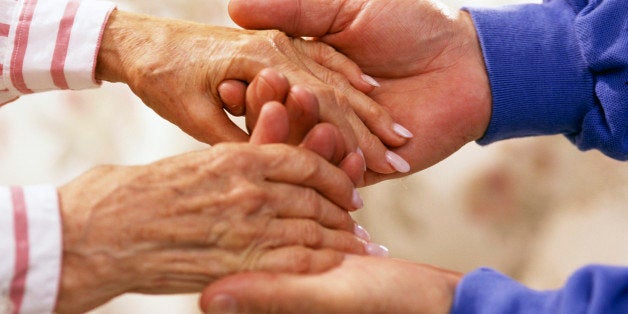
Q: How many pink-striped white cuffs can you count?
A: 2